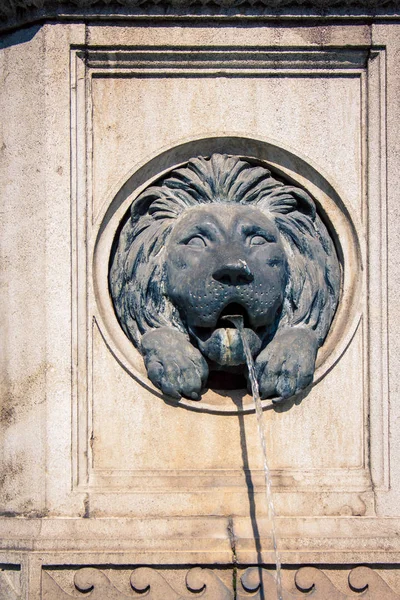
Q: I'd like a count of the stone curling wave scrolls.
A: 6